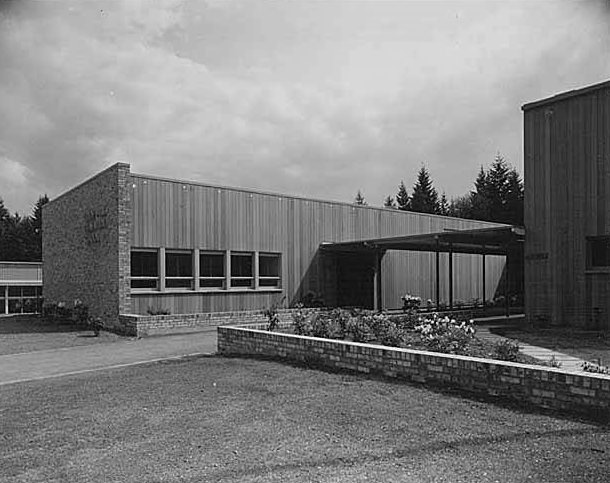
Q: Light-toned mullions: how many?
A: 4